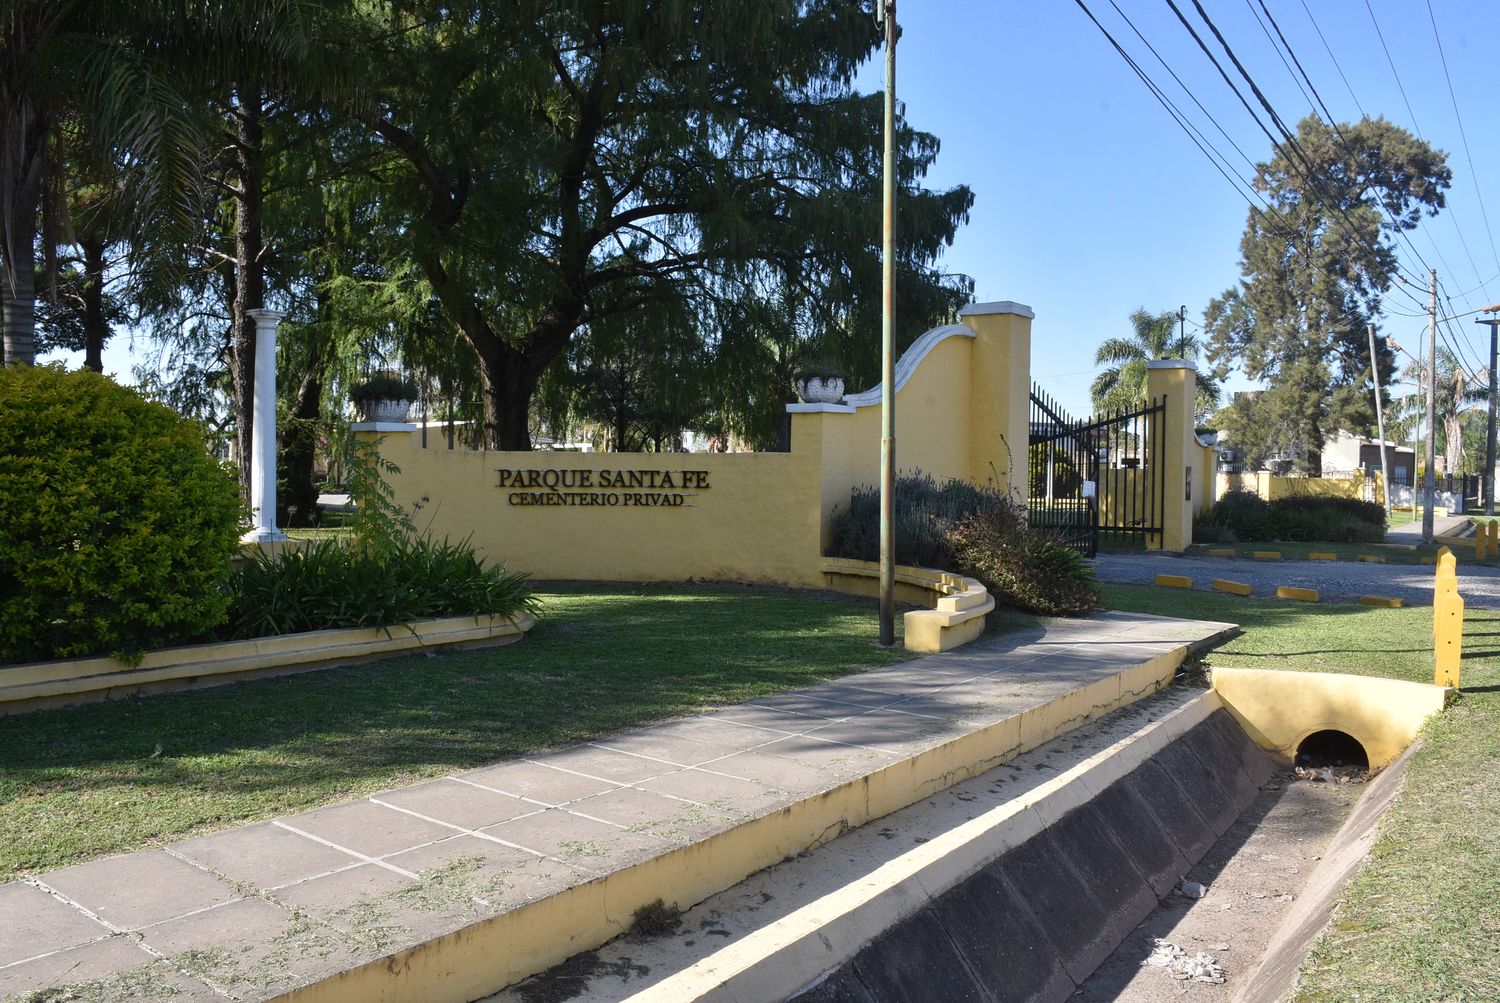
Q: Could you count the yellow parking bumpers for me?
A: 9